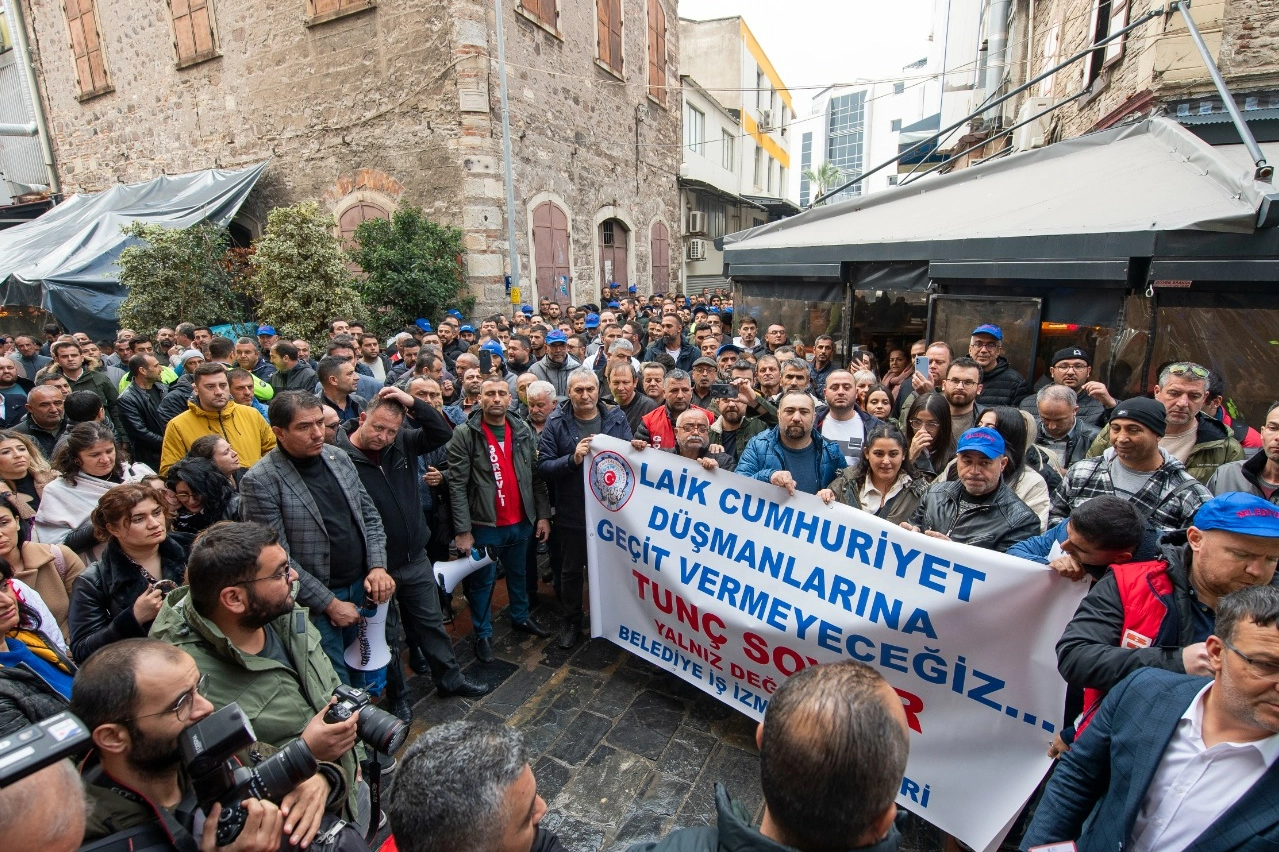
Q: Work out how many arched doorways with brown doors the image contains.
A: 4